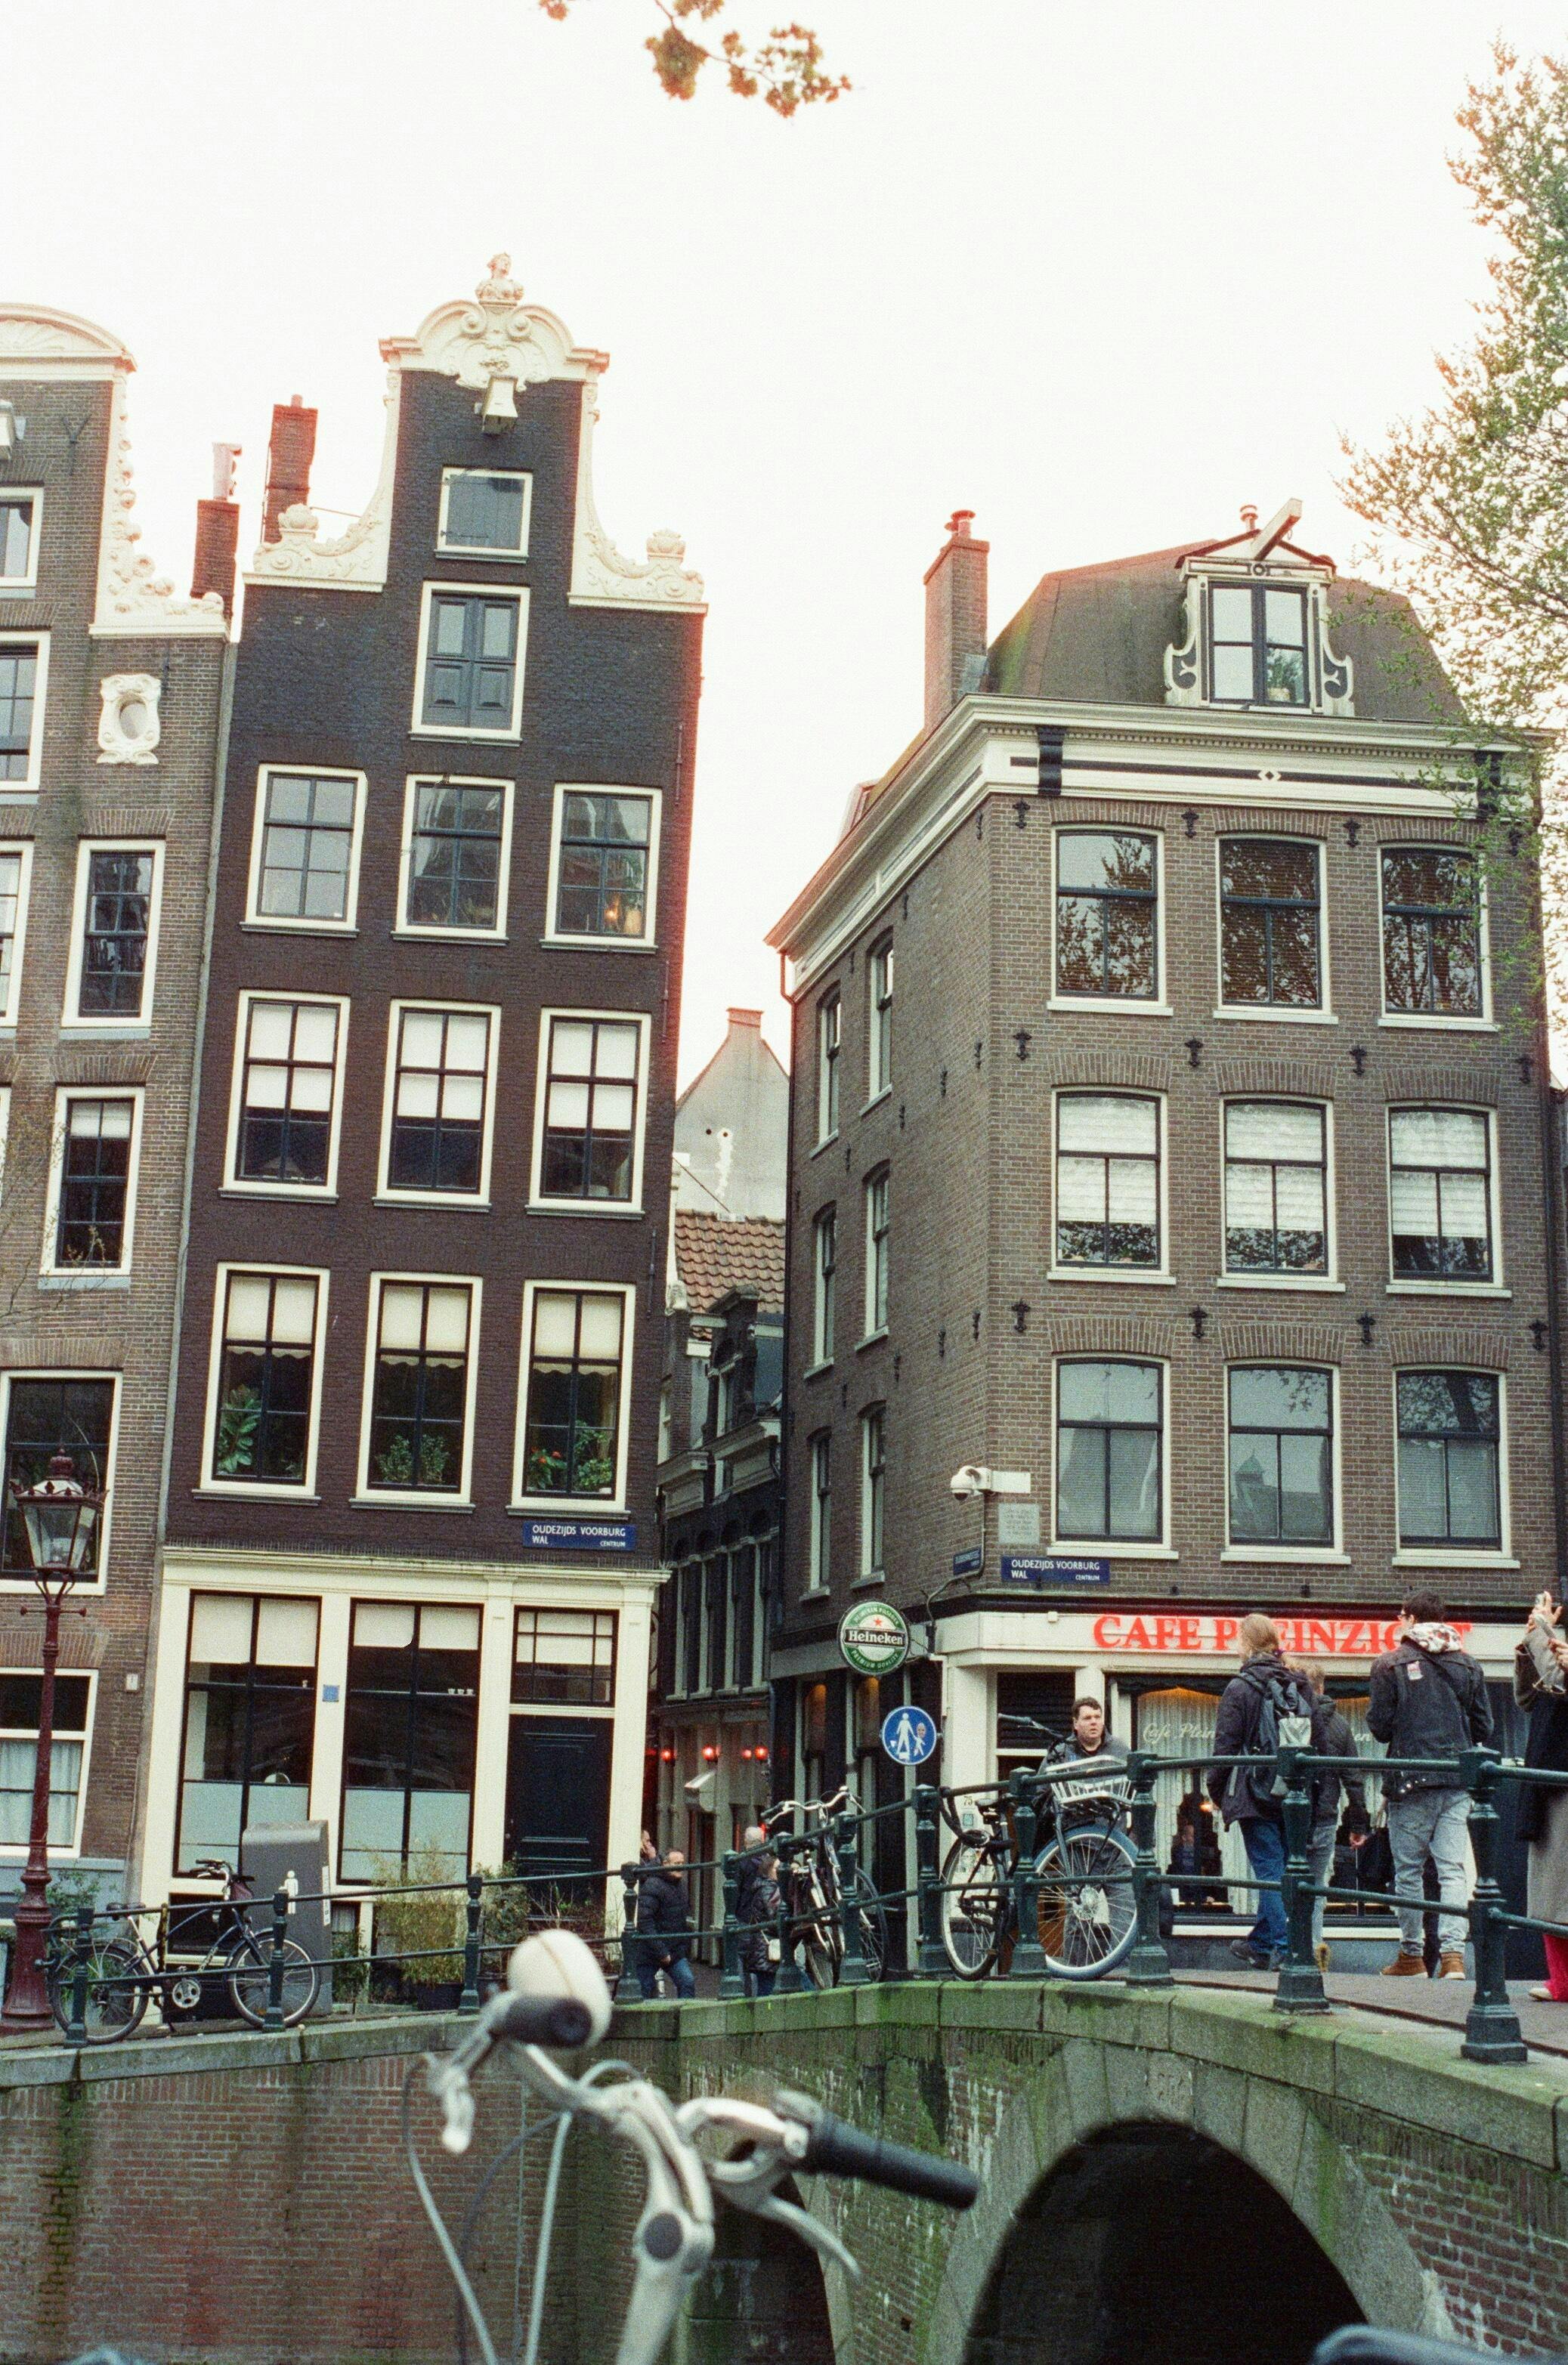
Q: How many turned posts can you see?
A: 12